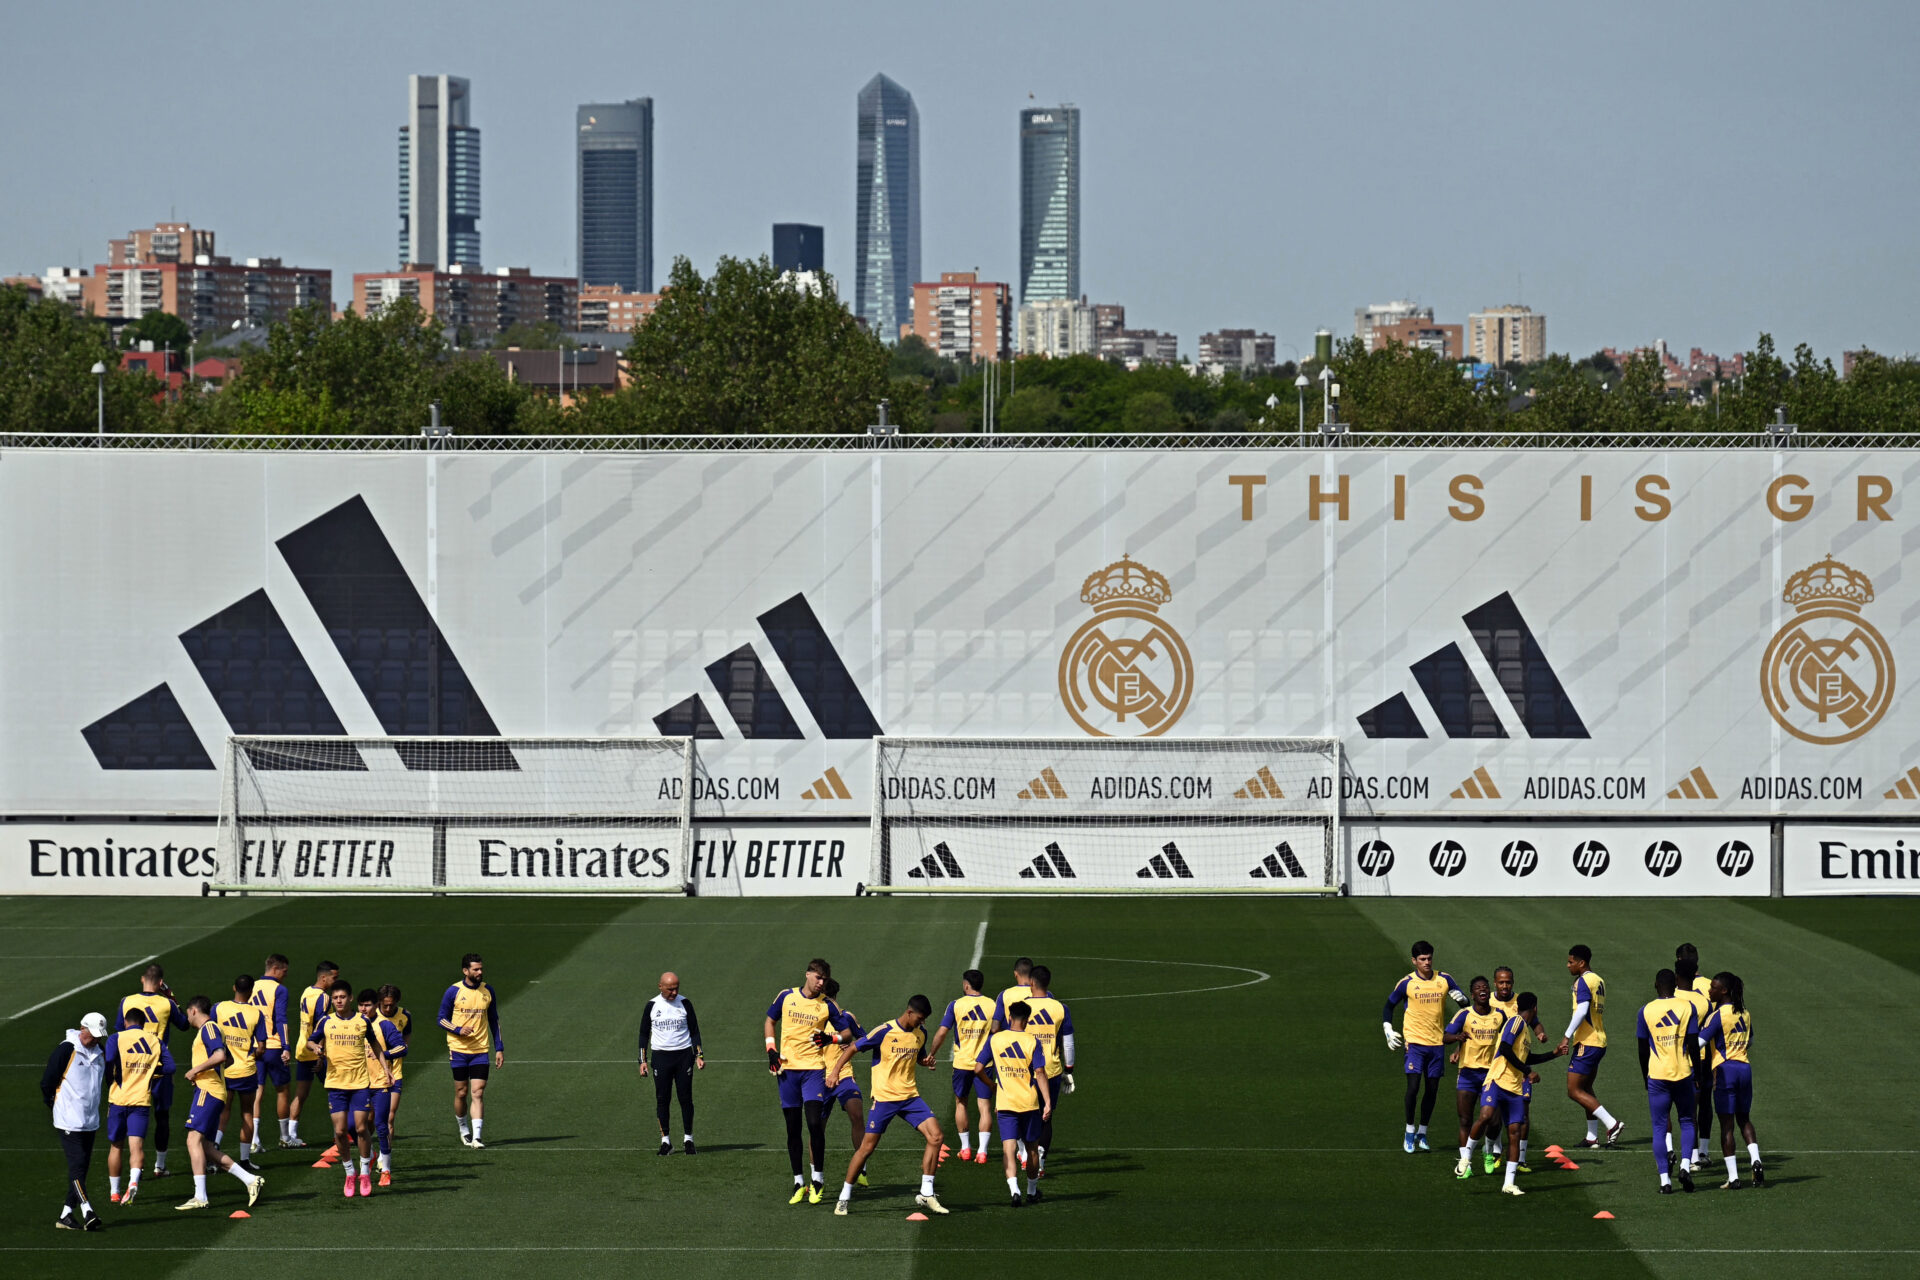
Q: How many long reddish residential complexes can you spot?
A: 2